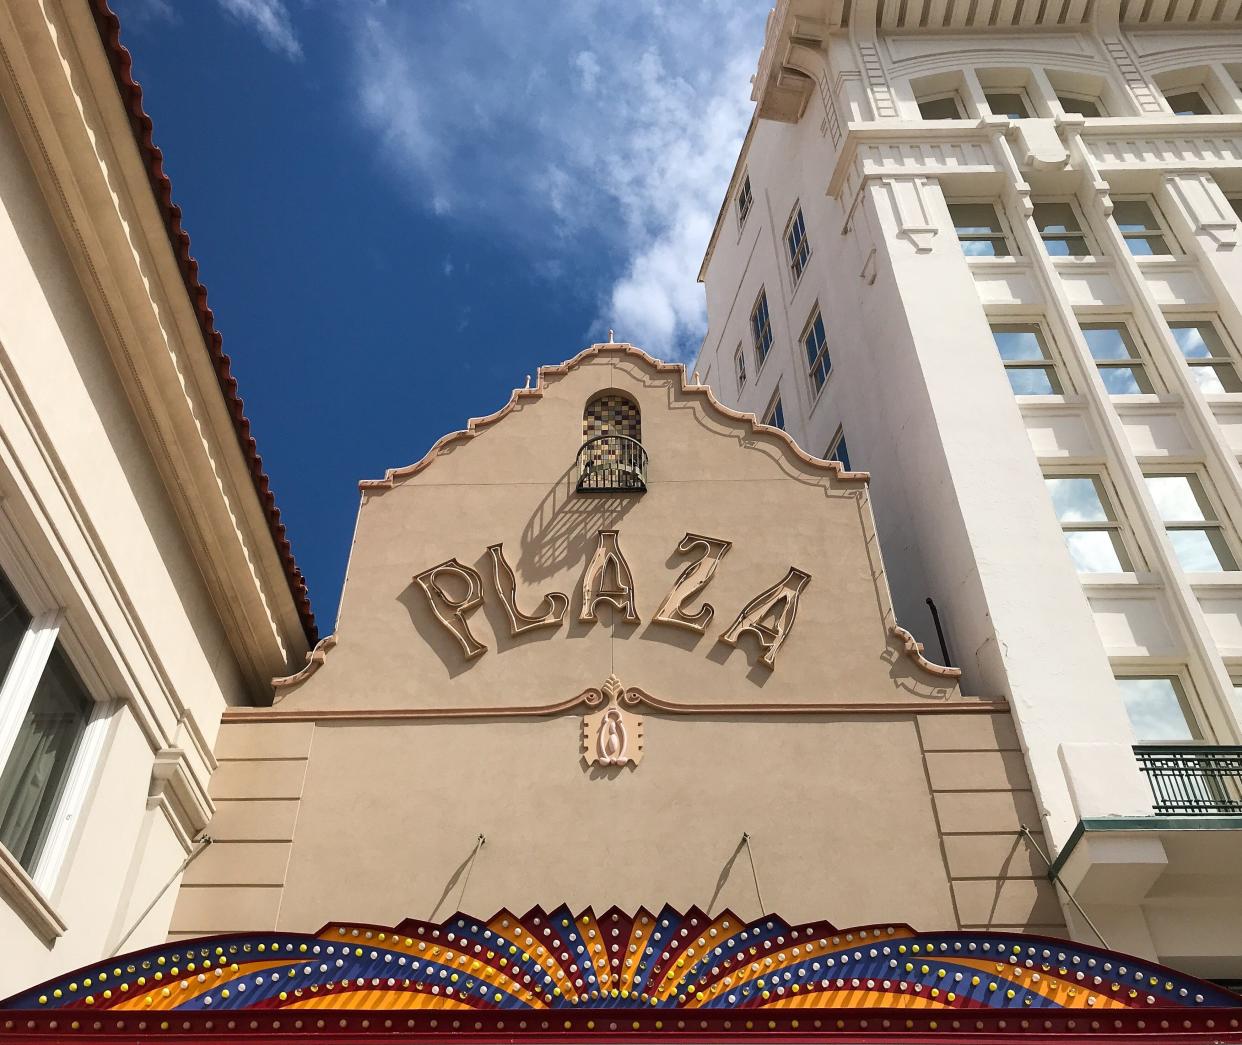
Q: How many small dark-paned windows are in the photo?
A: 7